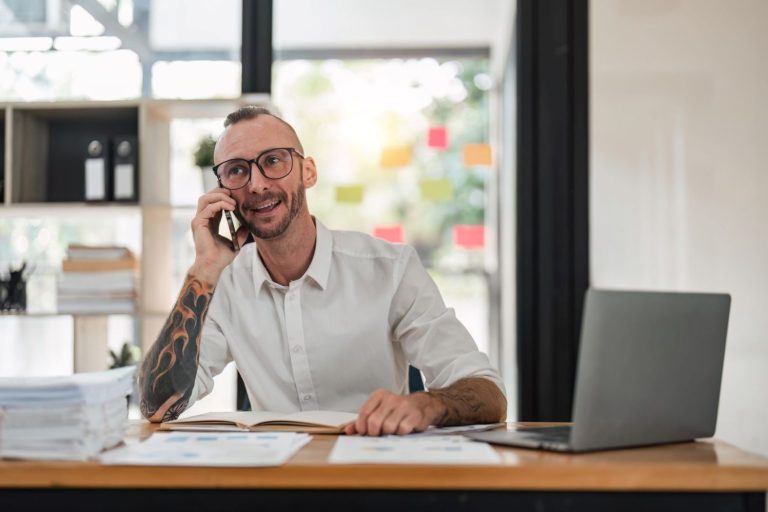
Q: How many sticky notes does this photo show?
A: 7